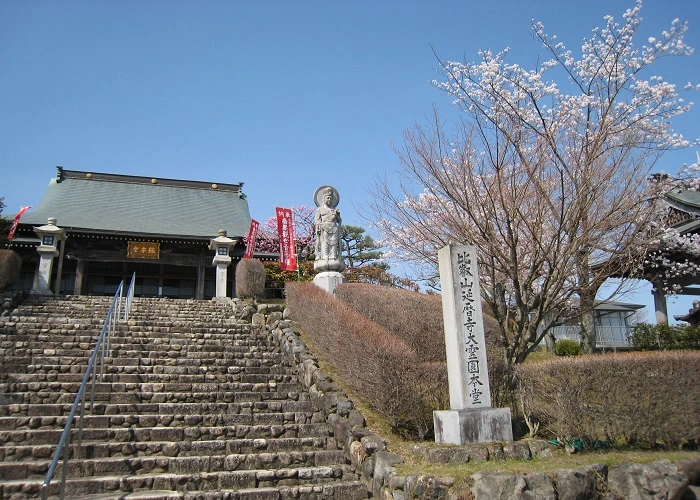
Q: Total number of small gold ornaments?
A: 3